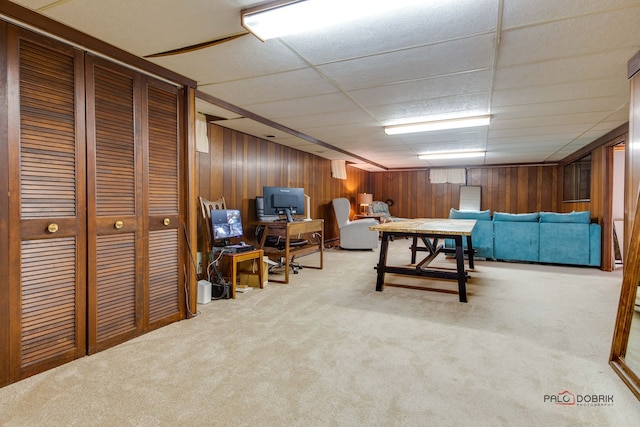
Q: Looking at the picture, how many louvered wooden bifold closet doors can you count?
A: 3